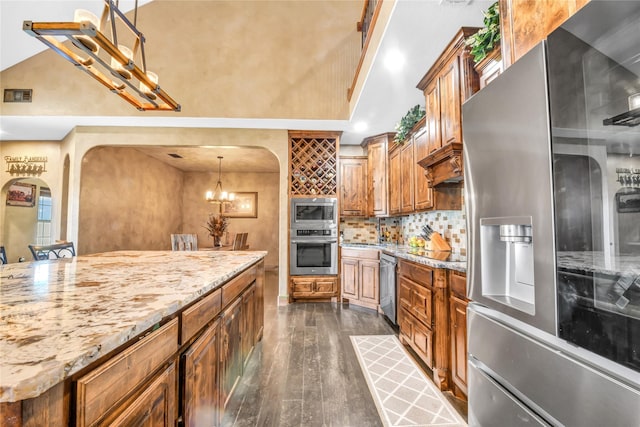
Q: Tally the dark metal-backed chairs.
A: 2